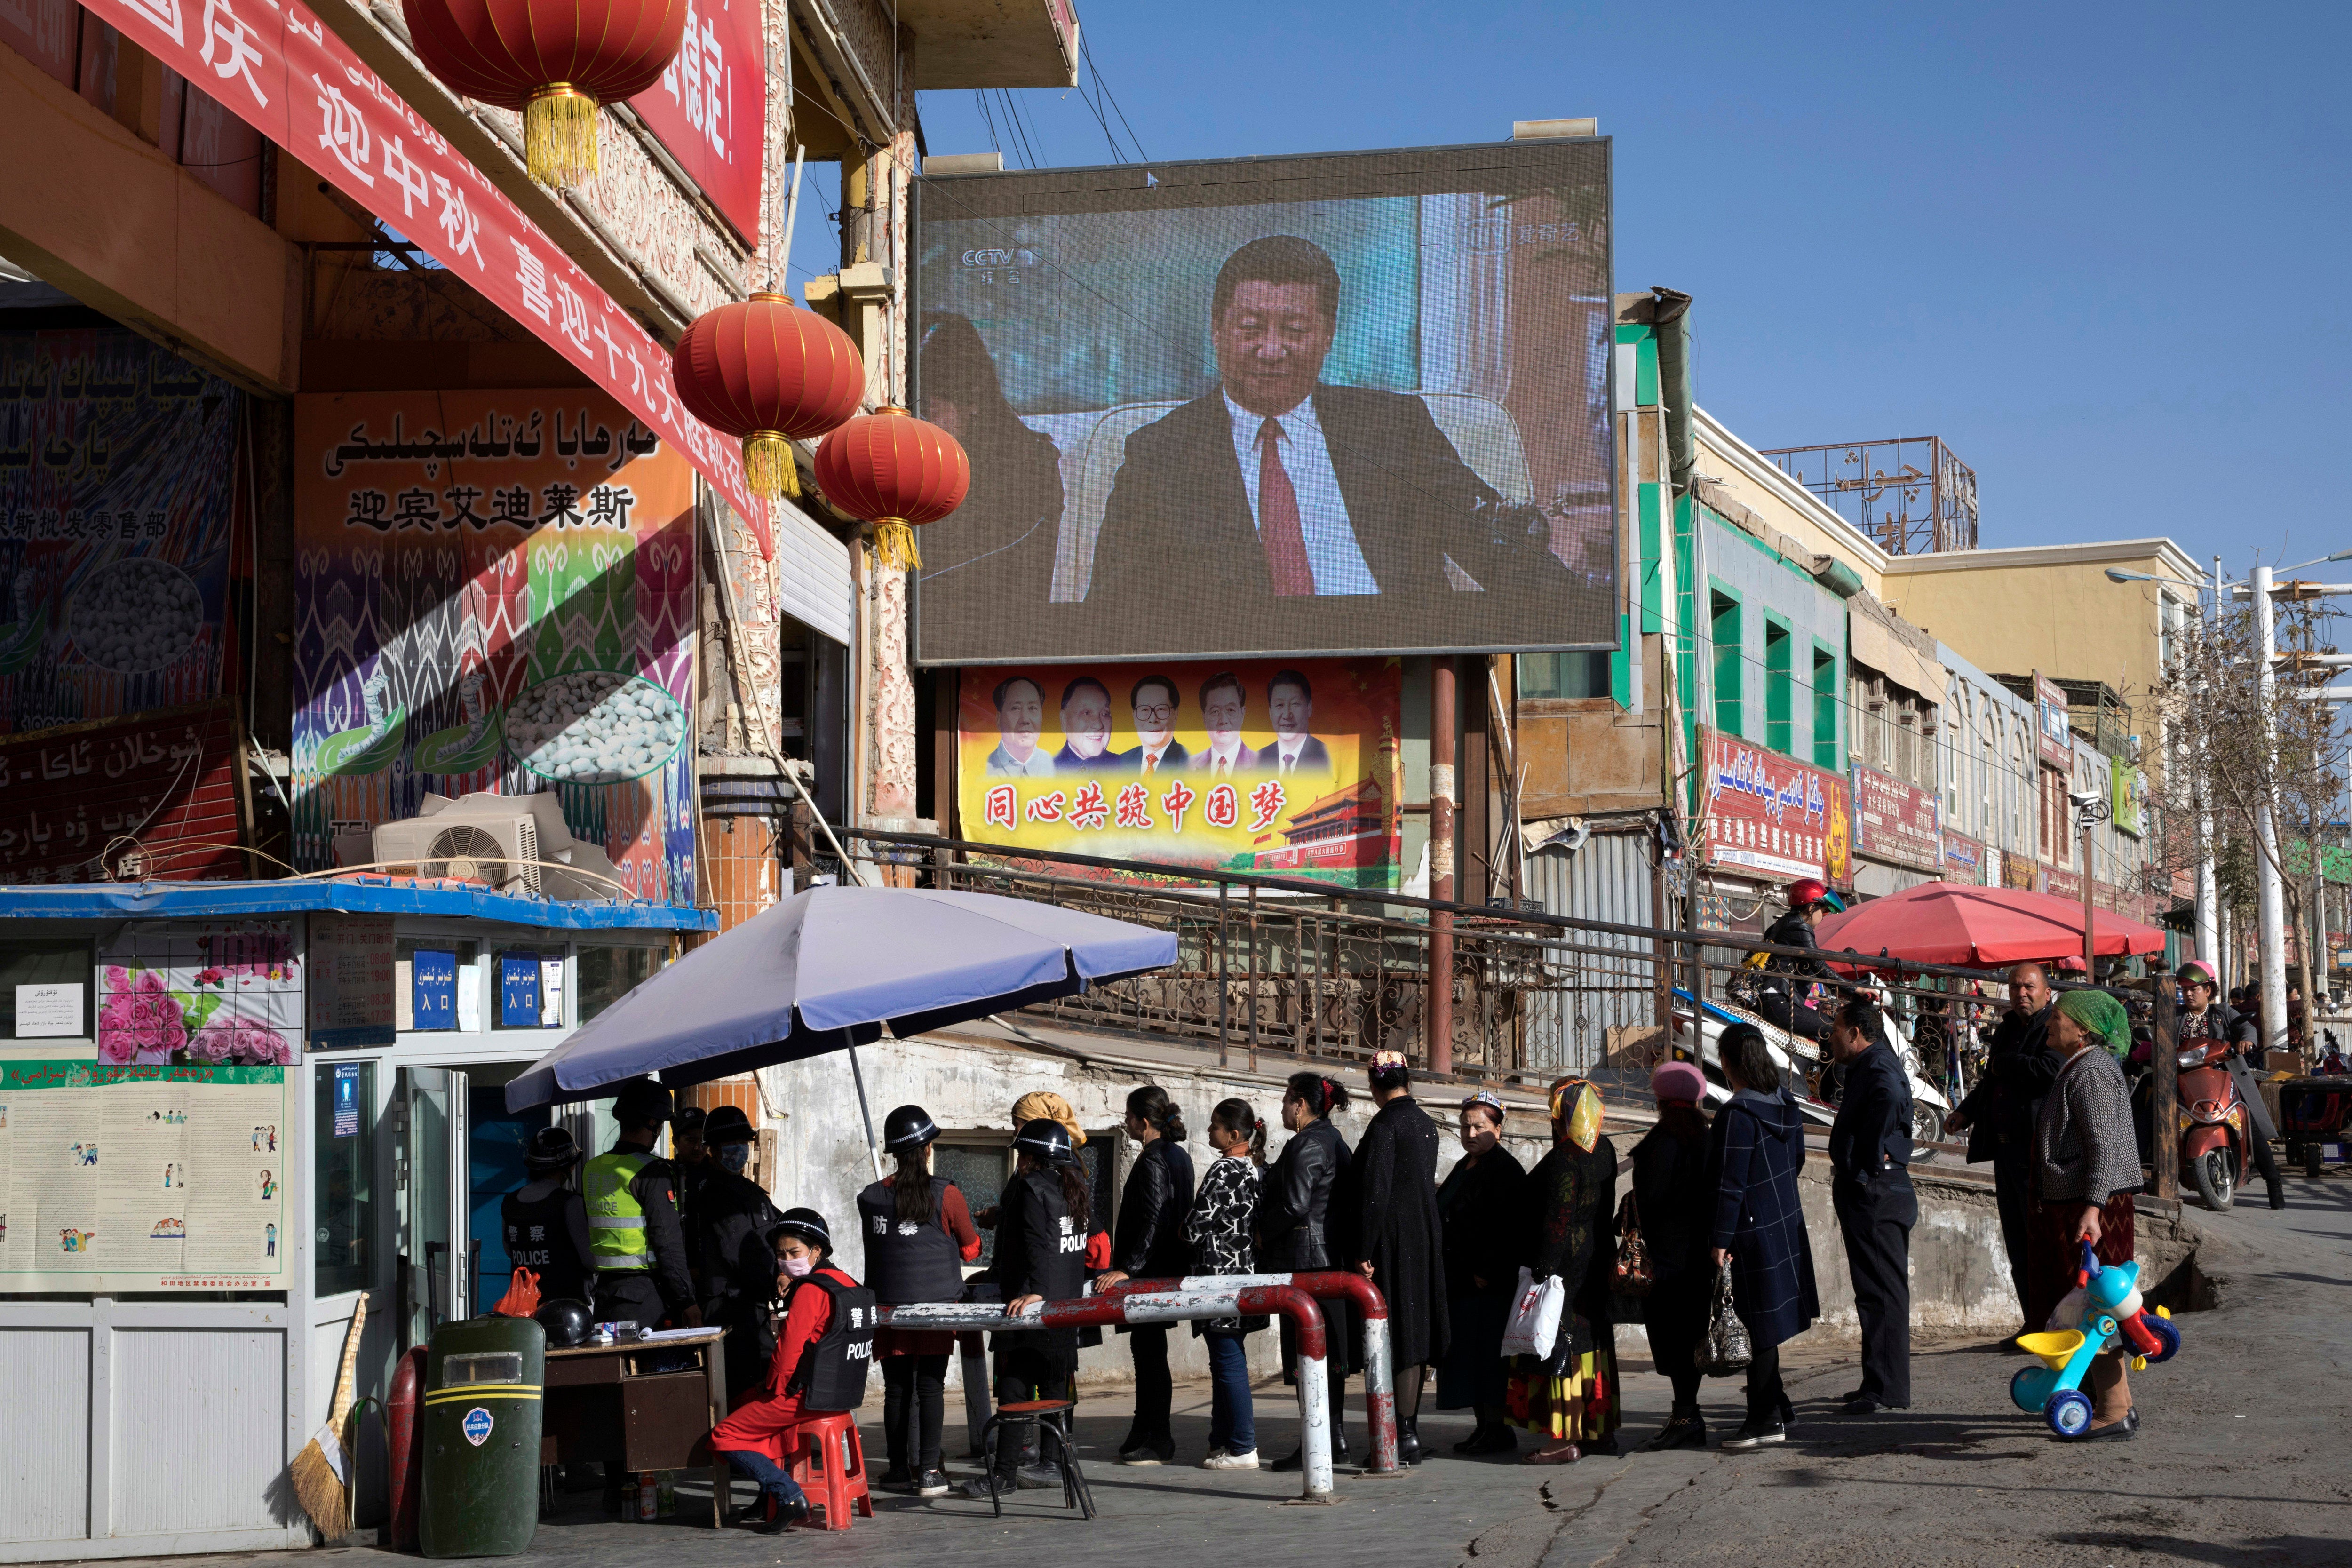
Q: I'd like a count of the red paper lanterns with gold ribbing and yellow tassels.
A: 3